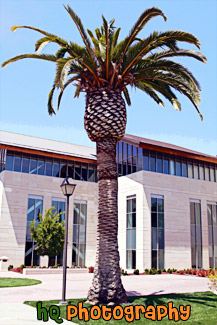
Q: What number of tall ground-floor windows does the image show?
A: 7